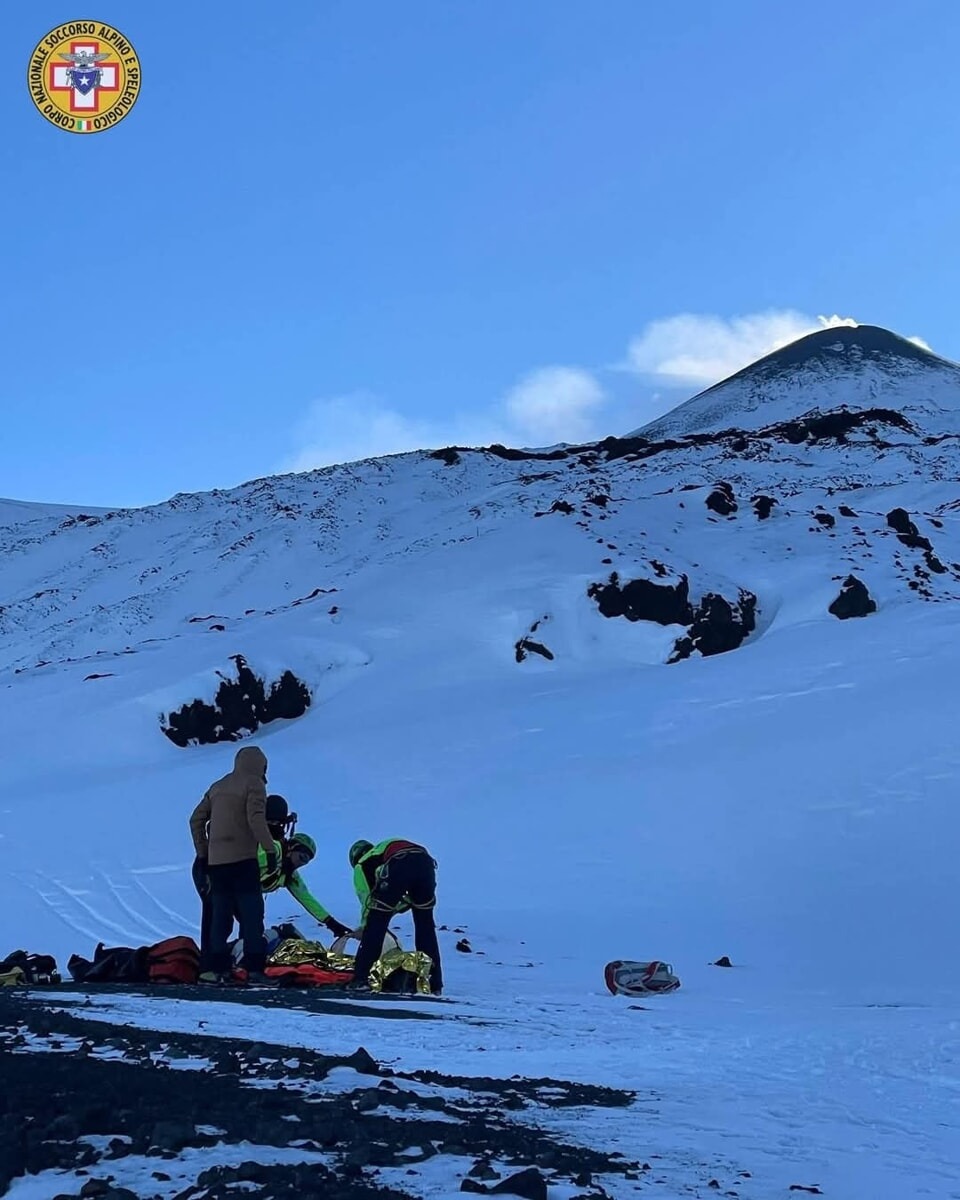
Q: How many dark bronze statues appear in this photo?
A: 0